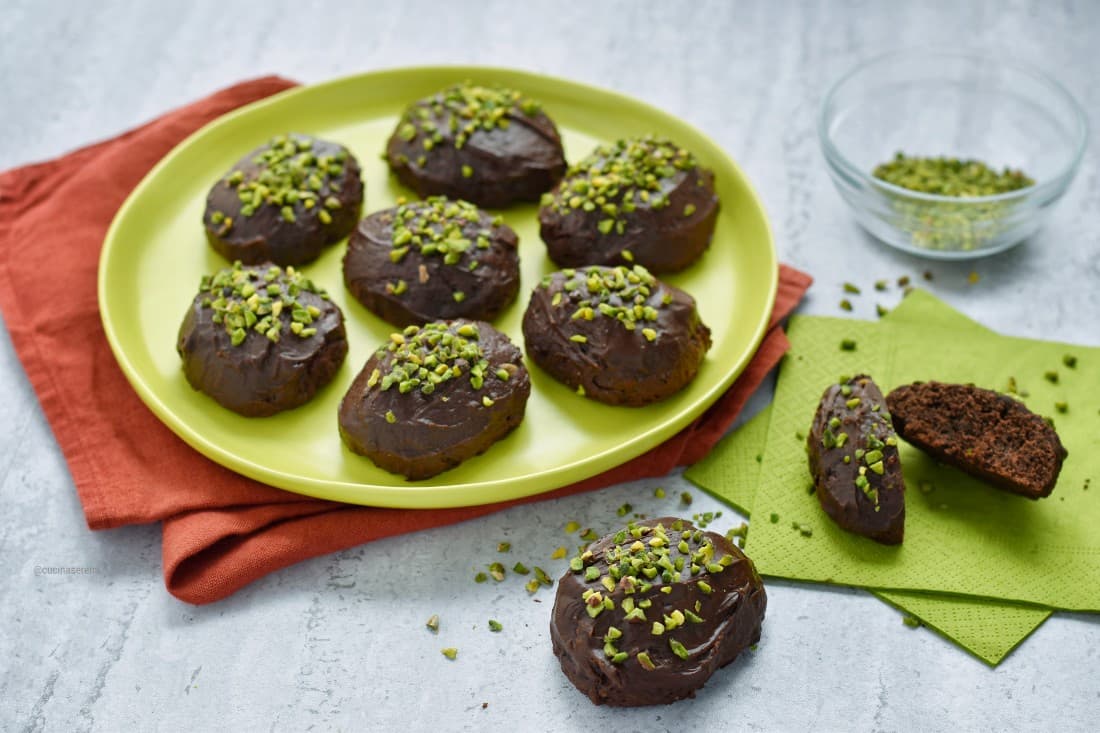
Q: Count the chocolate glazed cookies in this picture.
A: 9